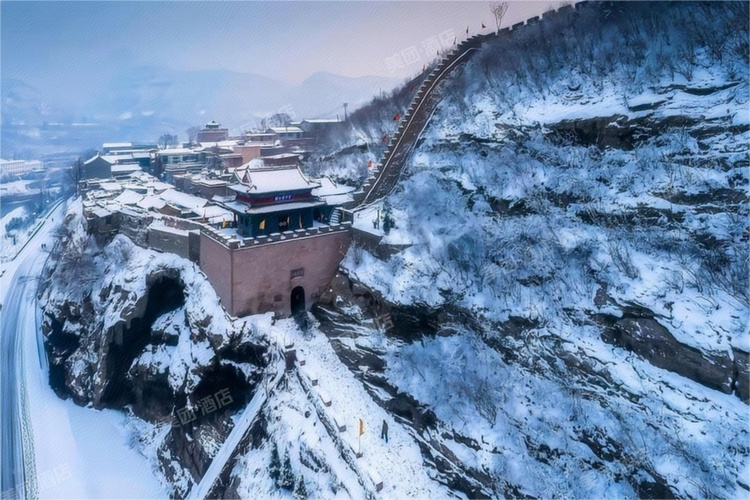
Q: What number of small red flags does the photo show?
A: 9